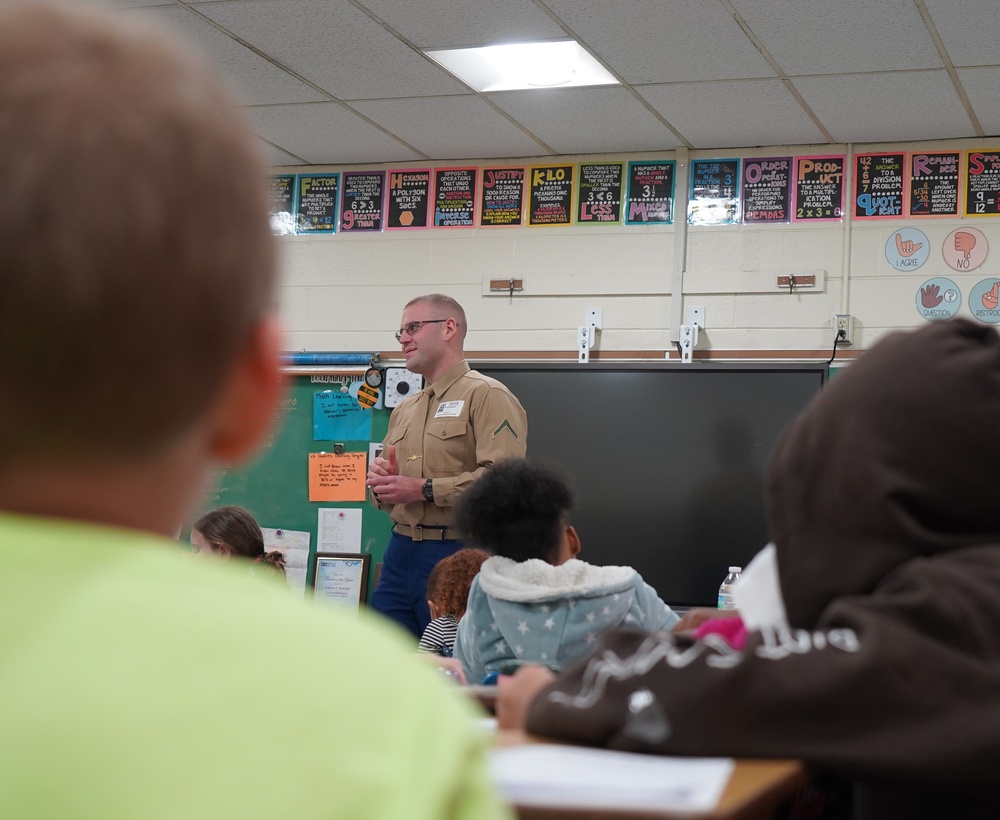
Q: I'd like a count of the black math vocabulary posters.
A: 15